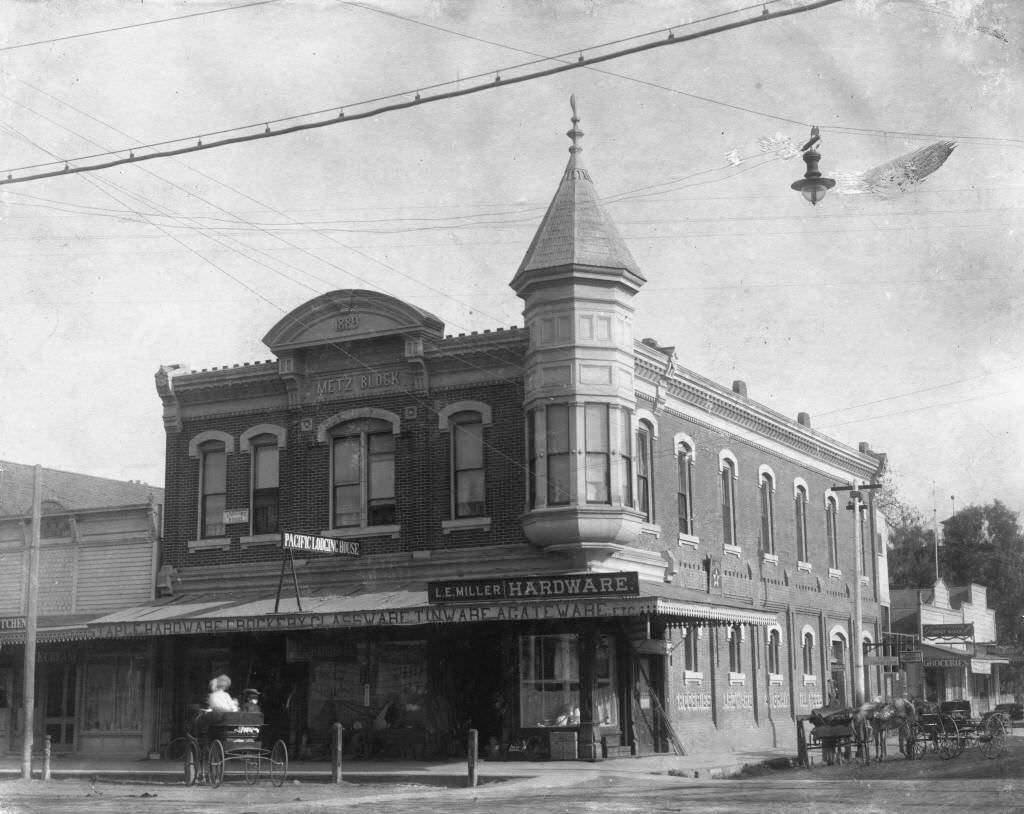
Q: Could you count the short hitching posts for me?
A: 3